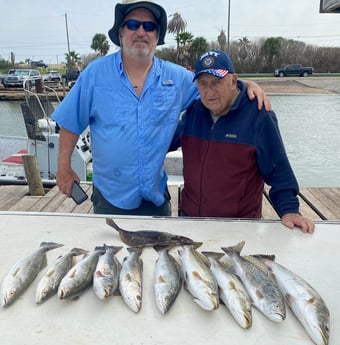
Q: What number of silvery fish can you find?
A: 10